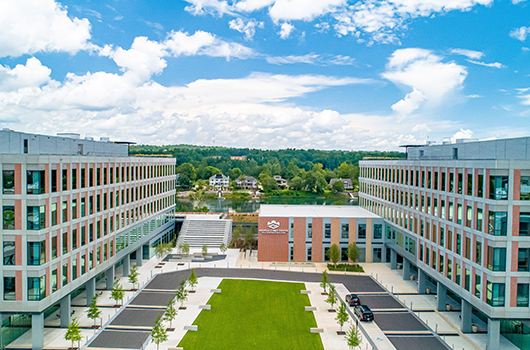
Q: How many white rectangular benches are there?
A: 7